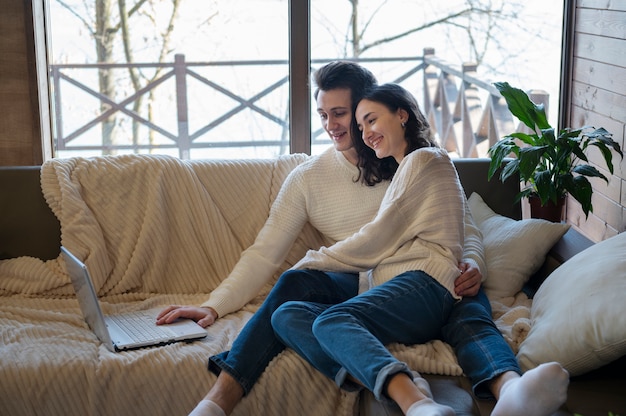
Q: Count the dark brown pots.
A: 1